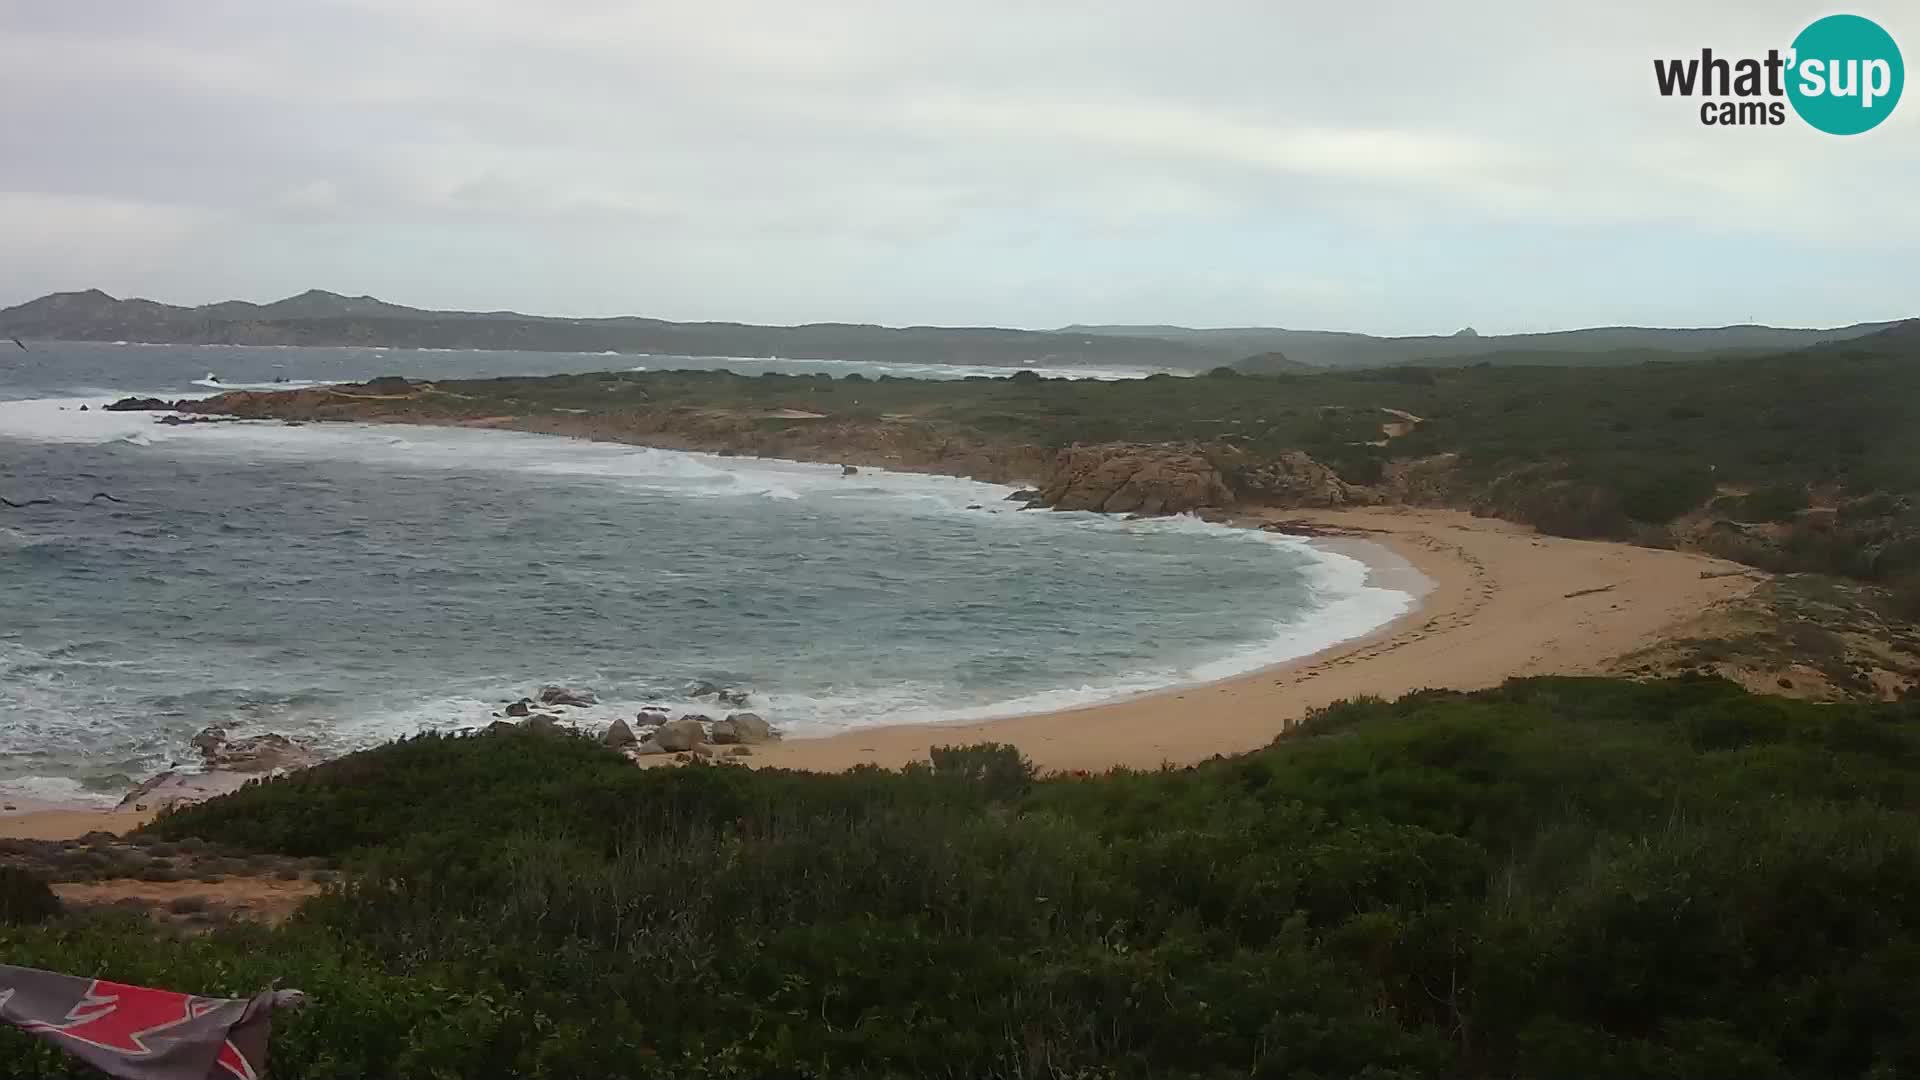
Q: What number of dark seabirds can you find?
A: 3